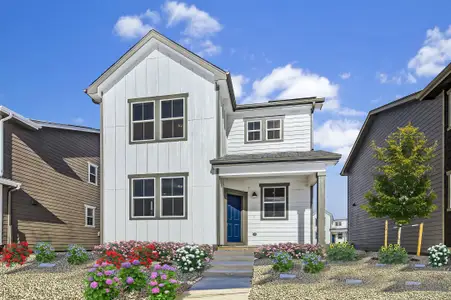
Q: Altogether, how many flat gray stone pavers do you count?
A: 6